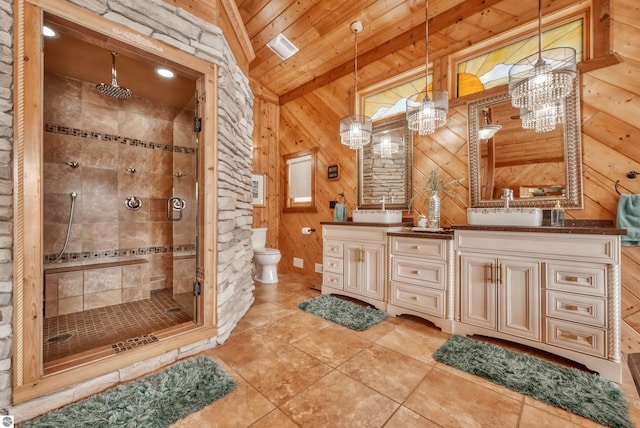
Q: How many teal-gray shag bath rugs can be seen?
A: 3